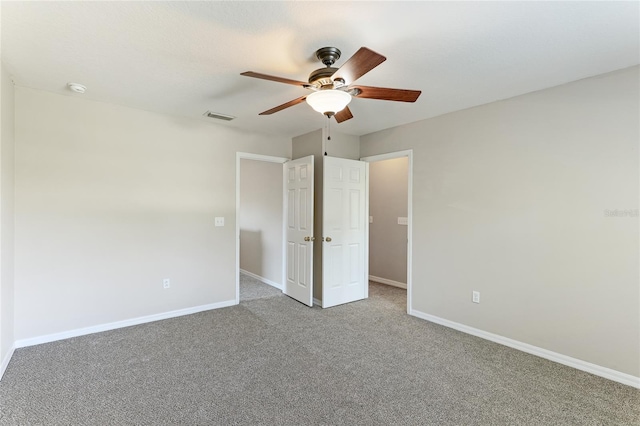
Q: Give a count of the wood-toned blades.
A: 5